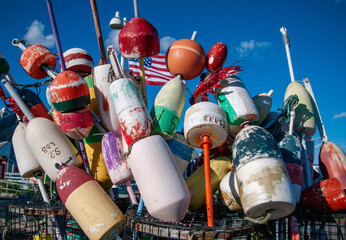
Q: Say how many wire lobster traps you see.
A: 3